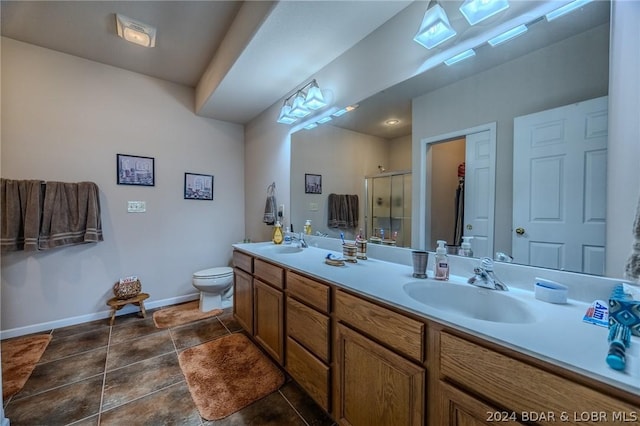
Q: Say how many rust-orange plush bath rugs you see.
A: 3